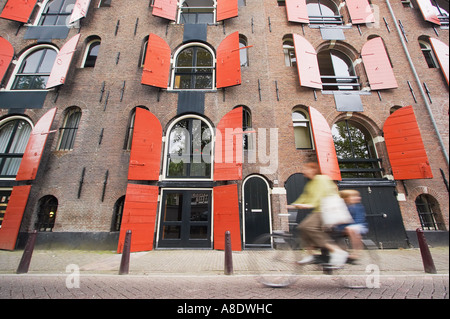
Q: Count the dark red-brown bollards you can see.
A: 4